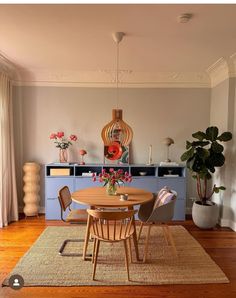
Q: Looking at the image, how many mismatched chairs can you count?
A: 3